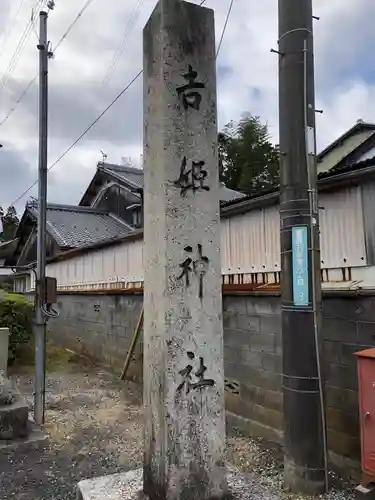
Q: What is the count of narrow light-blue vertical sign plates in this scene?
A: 1